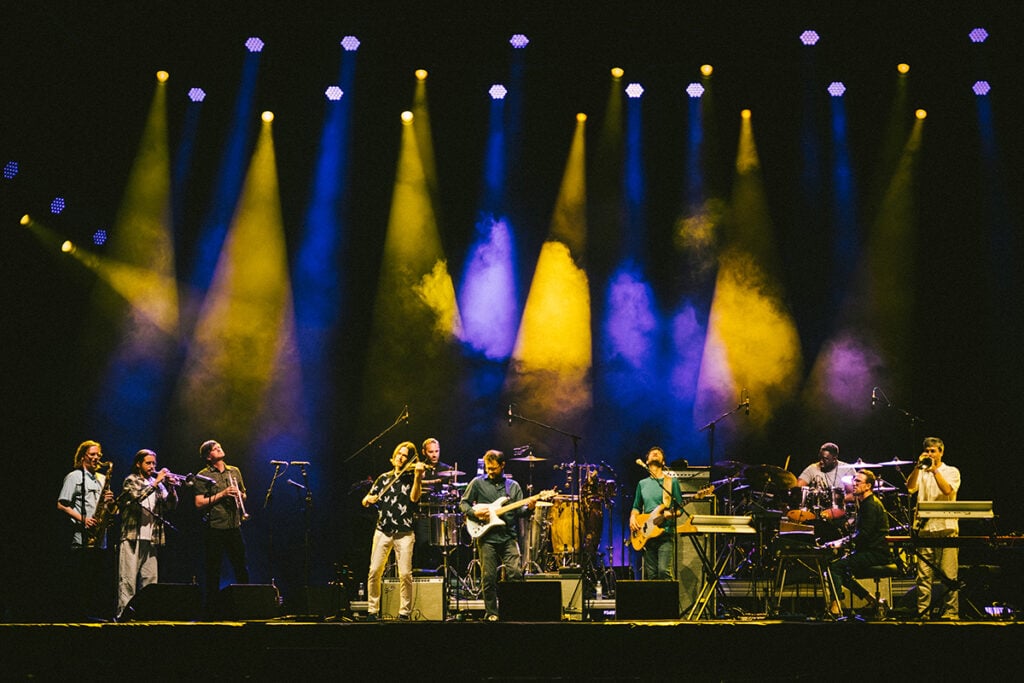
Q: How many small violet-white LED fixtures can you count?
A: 15